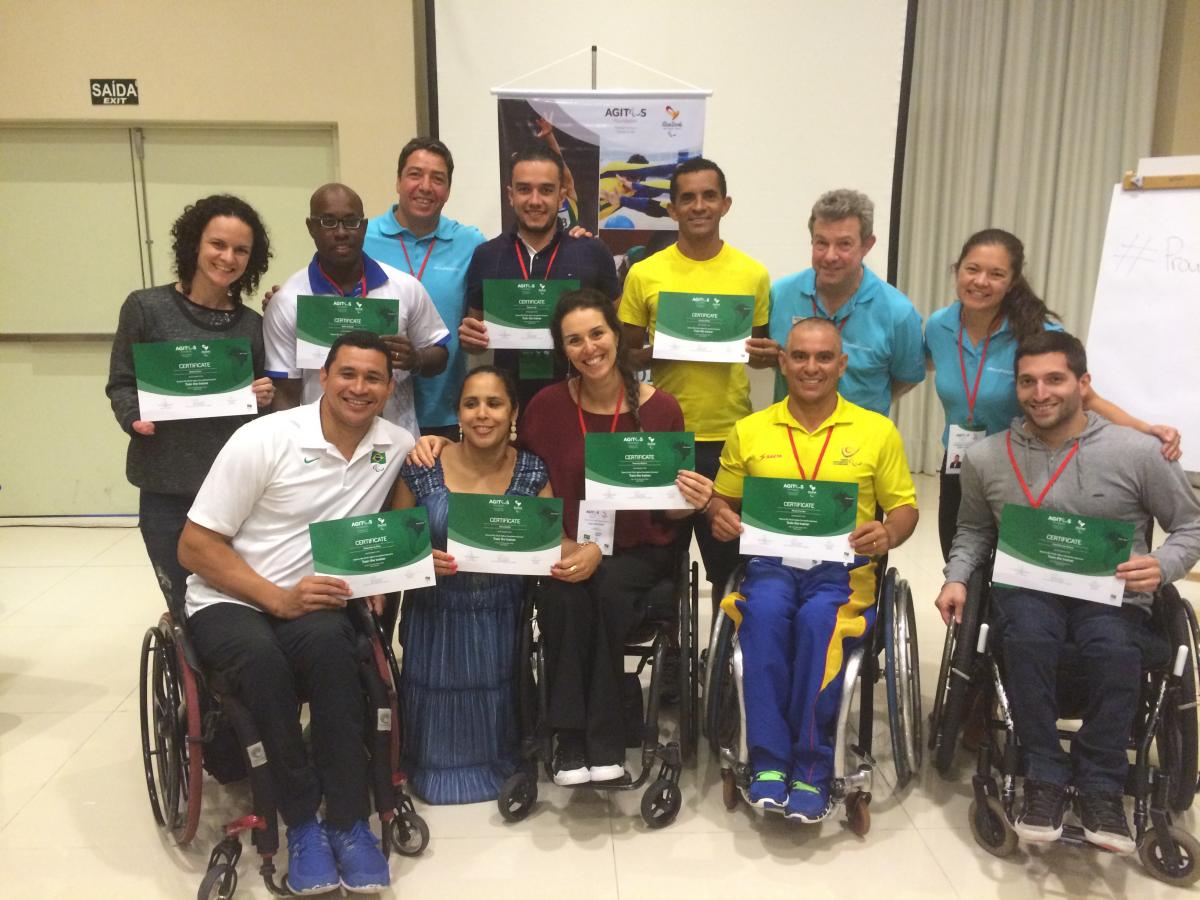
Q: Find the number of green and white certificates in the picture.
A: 9